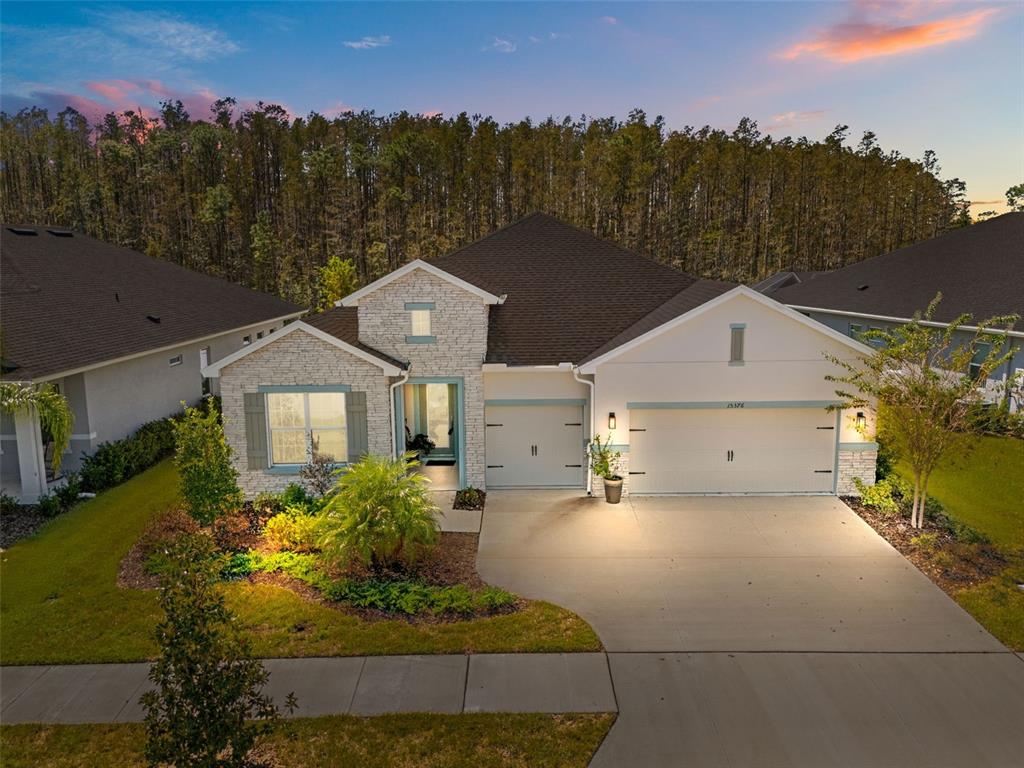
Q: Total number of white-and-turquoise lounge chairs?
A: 0